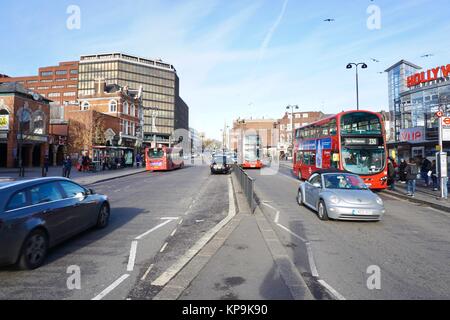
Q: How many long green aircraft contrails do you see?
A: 0